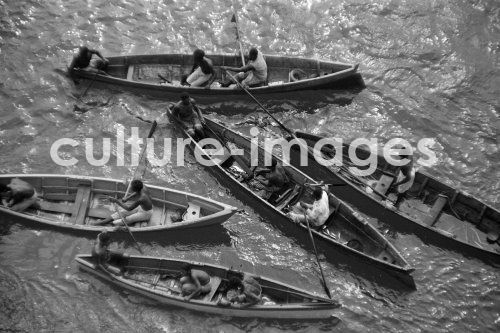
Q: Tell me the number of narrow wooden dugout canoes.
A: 5